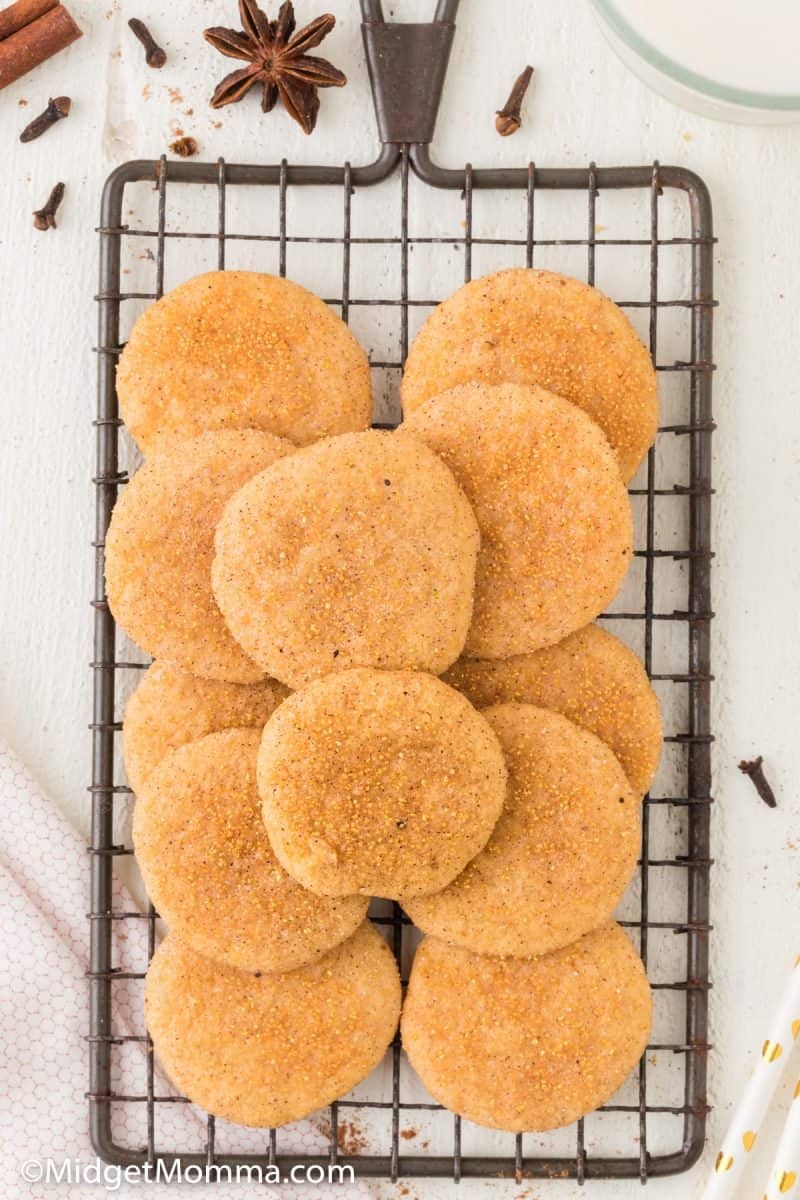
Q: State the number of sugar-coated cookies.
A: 12